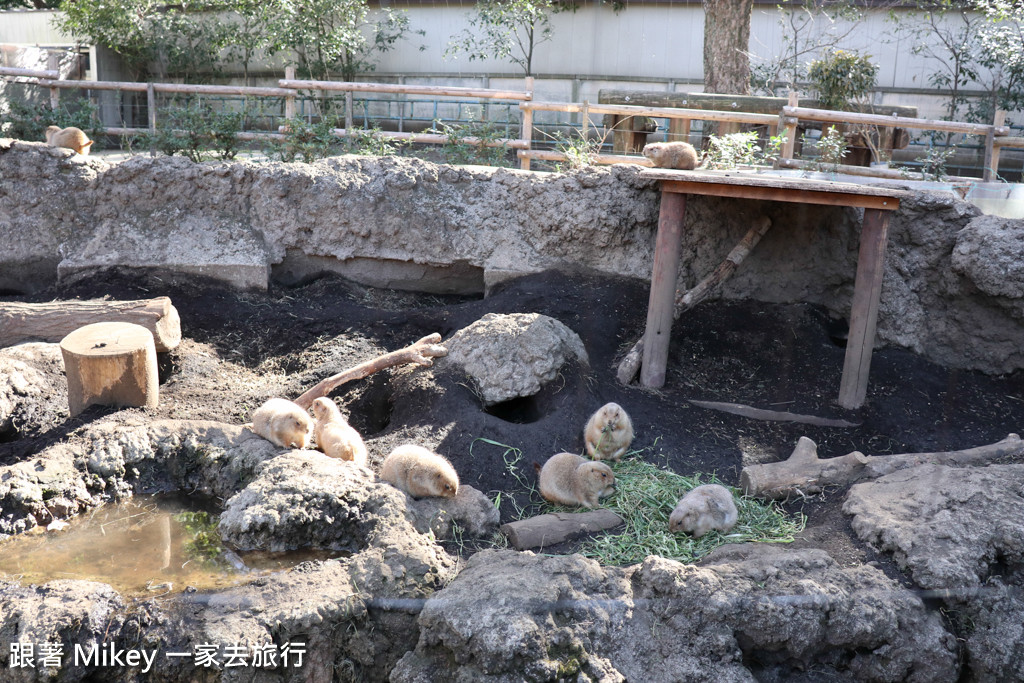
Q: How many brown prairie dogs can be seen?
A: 8